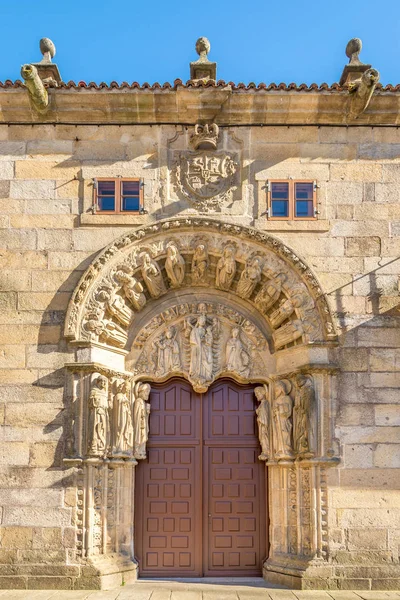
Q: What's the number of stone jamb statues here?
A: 6